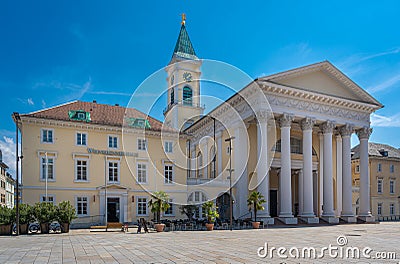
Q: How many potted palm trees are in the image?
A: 3